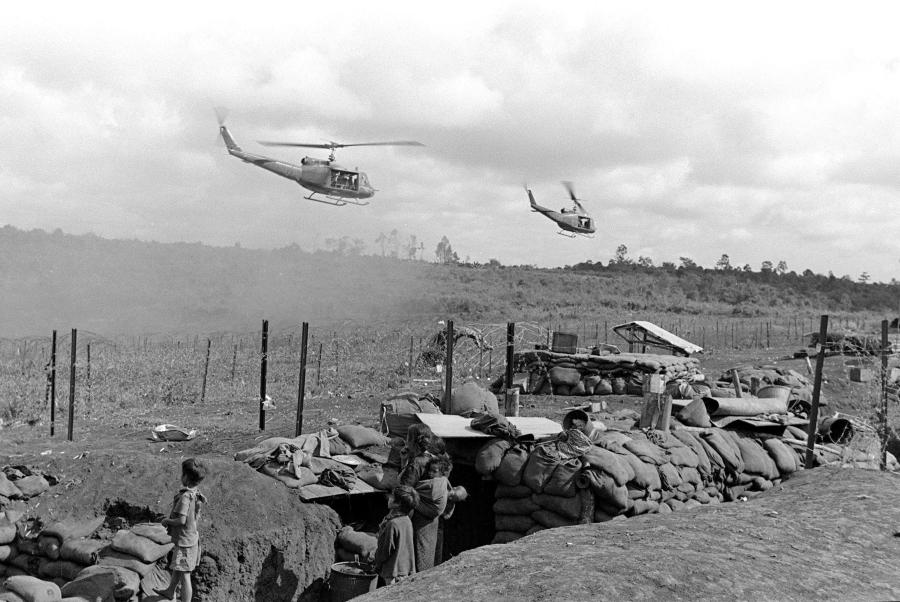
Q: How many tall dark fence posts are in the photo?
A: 8